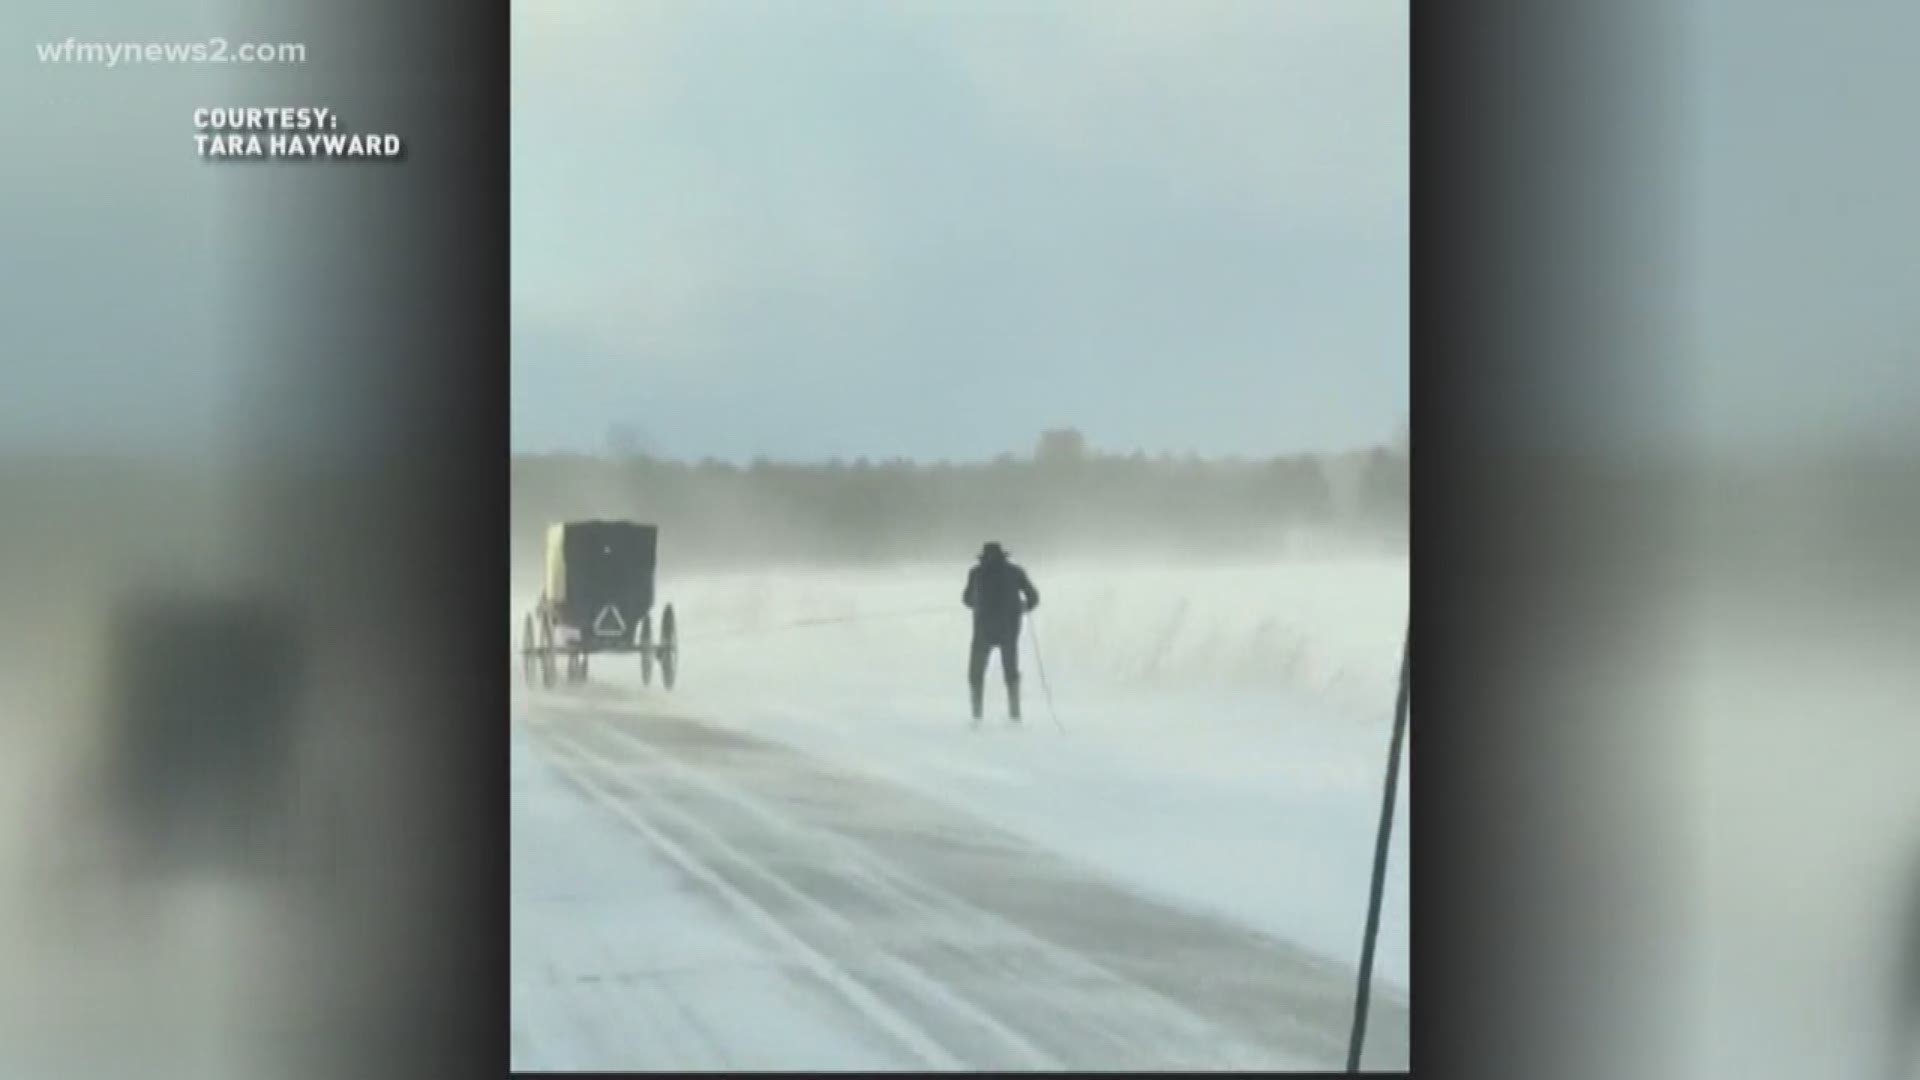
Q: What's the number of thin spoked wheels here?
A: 4